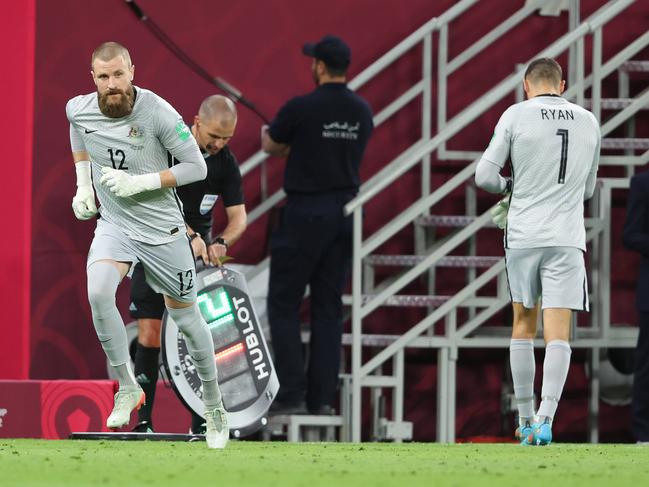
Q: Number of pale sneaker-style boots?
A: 2